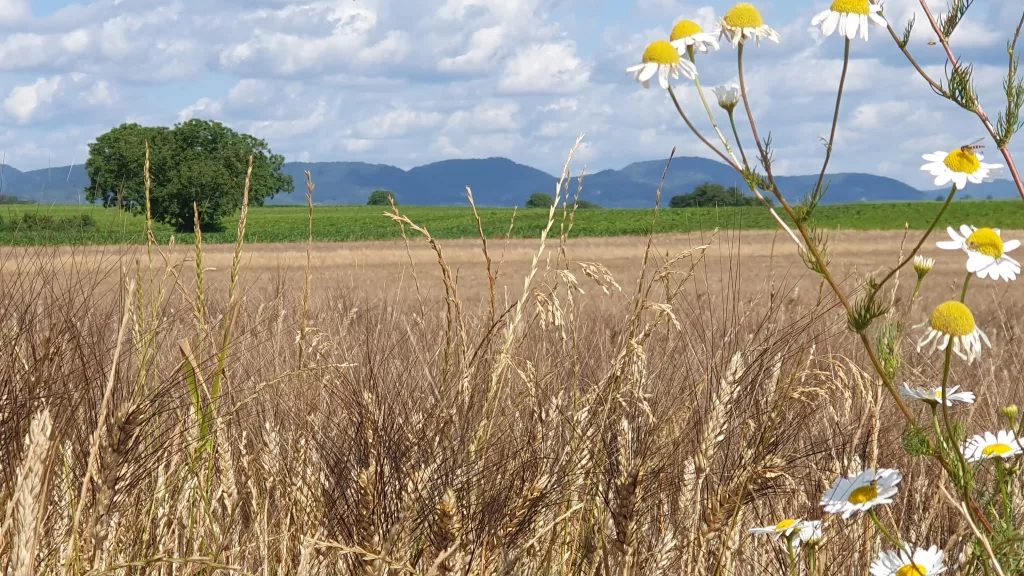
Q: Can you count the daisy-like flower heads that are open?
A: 12